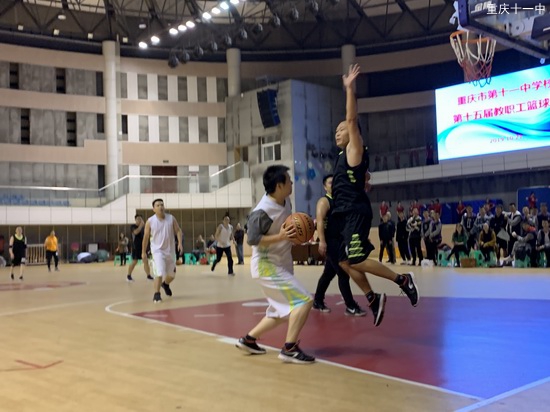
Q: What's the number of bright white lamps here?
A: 9